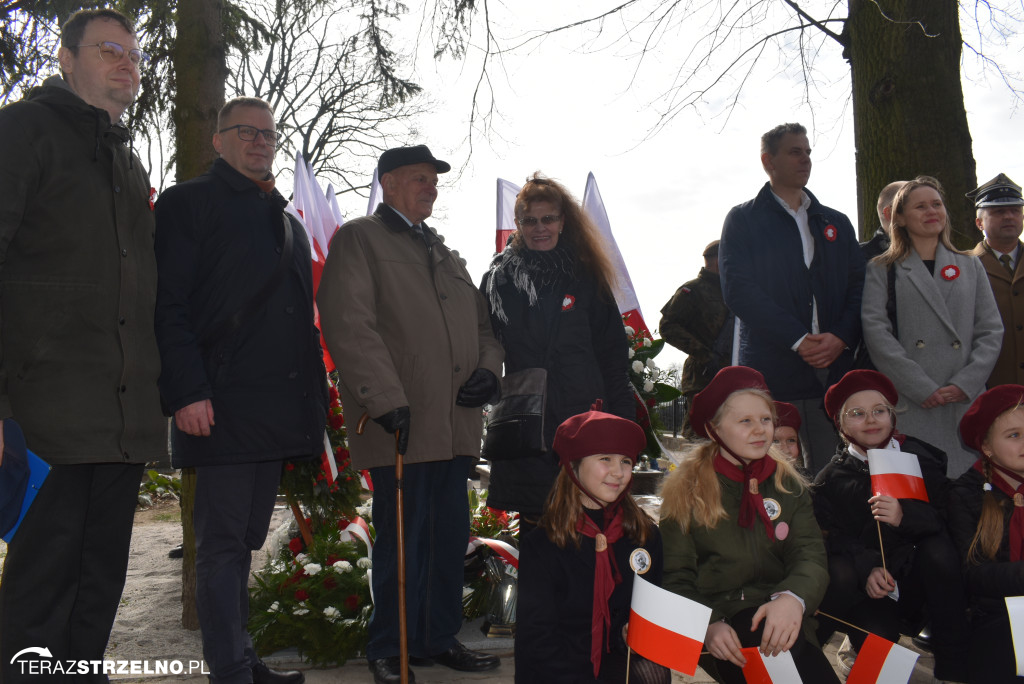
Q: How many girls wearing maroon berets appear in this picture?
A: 5